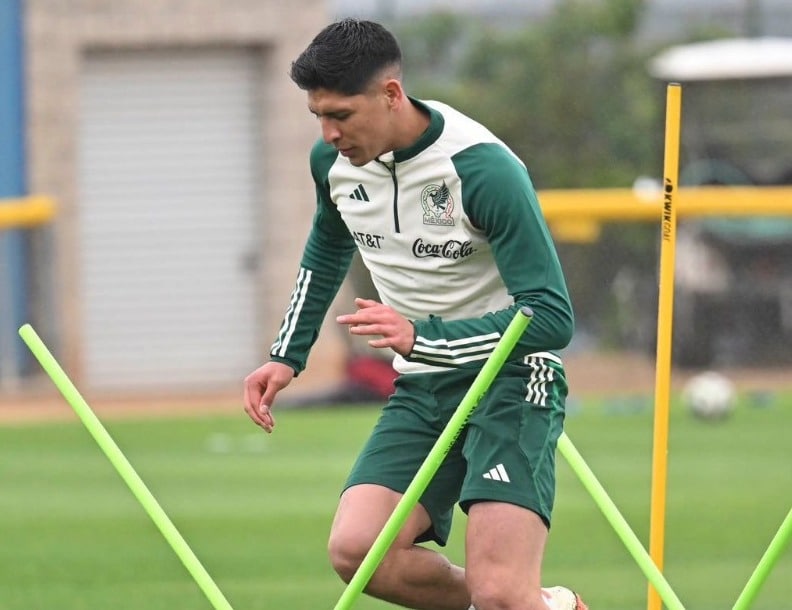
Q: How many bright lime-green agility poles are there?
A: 4